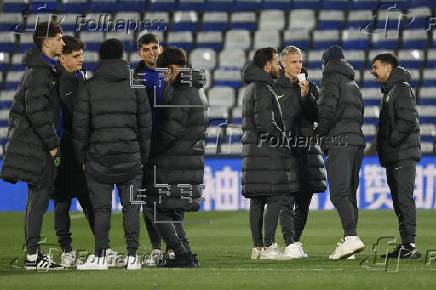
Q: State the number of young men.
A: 9